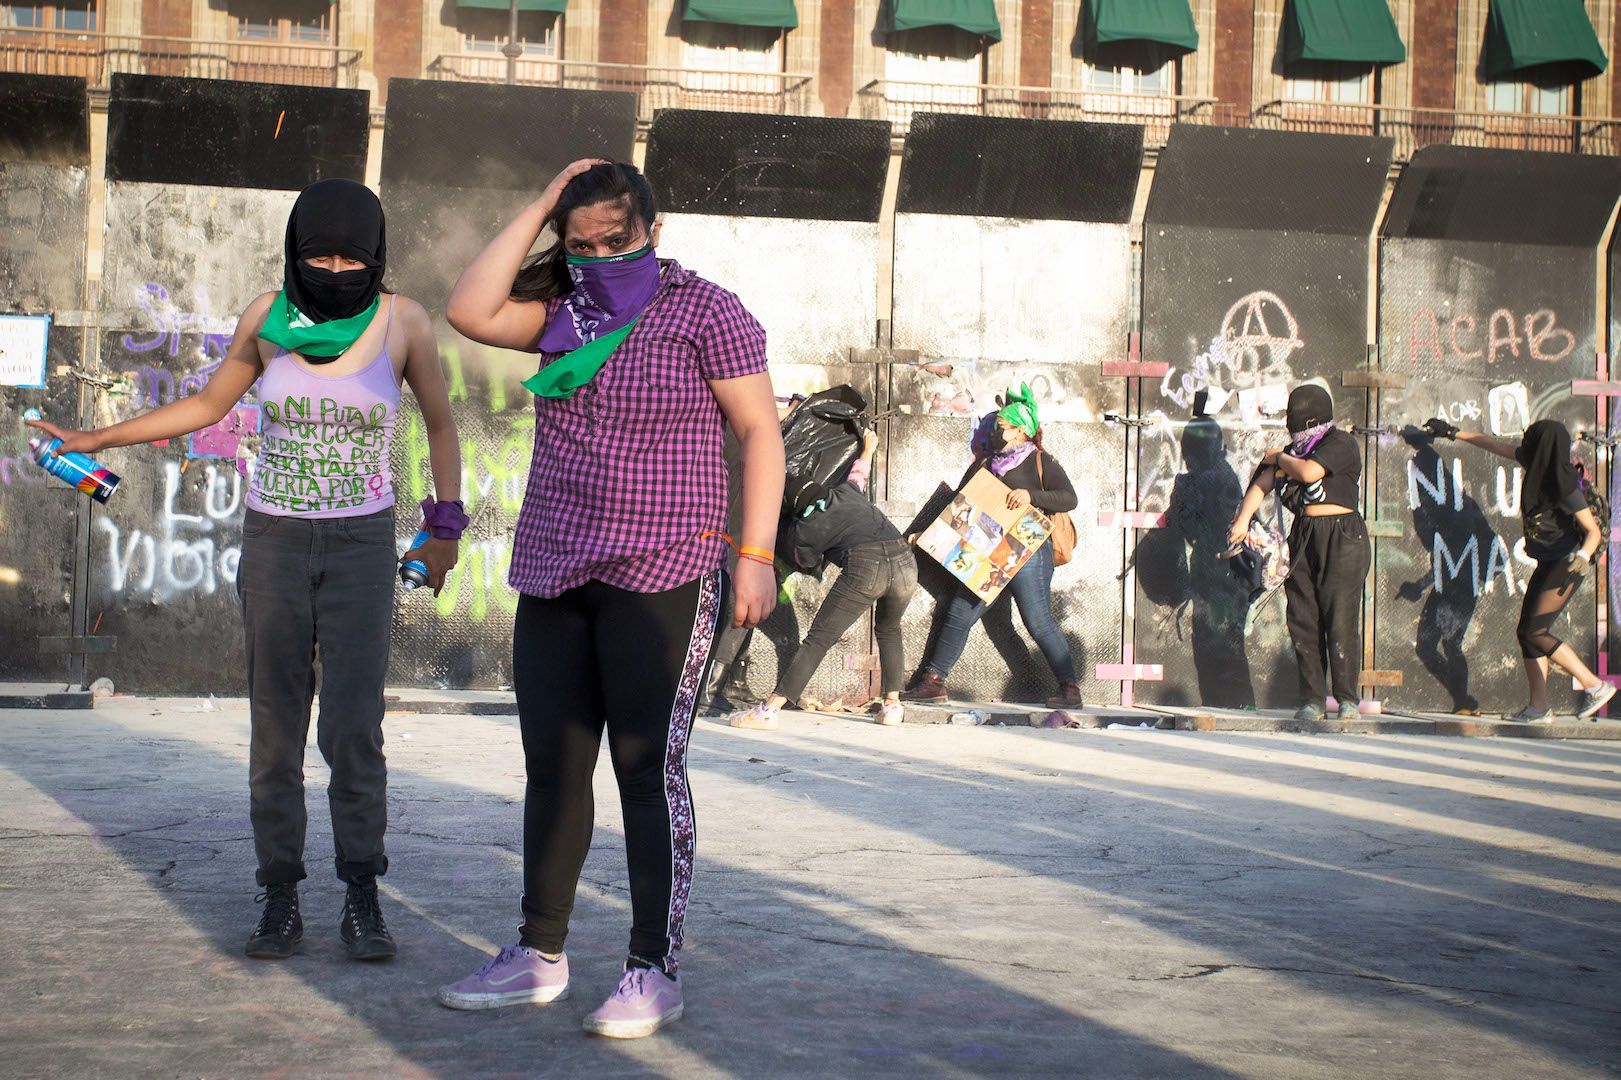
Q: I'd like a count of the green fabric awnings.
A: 6